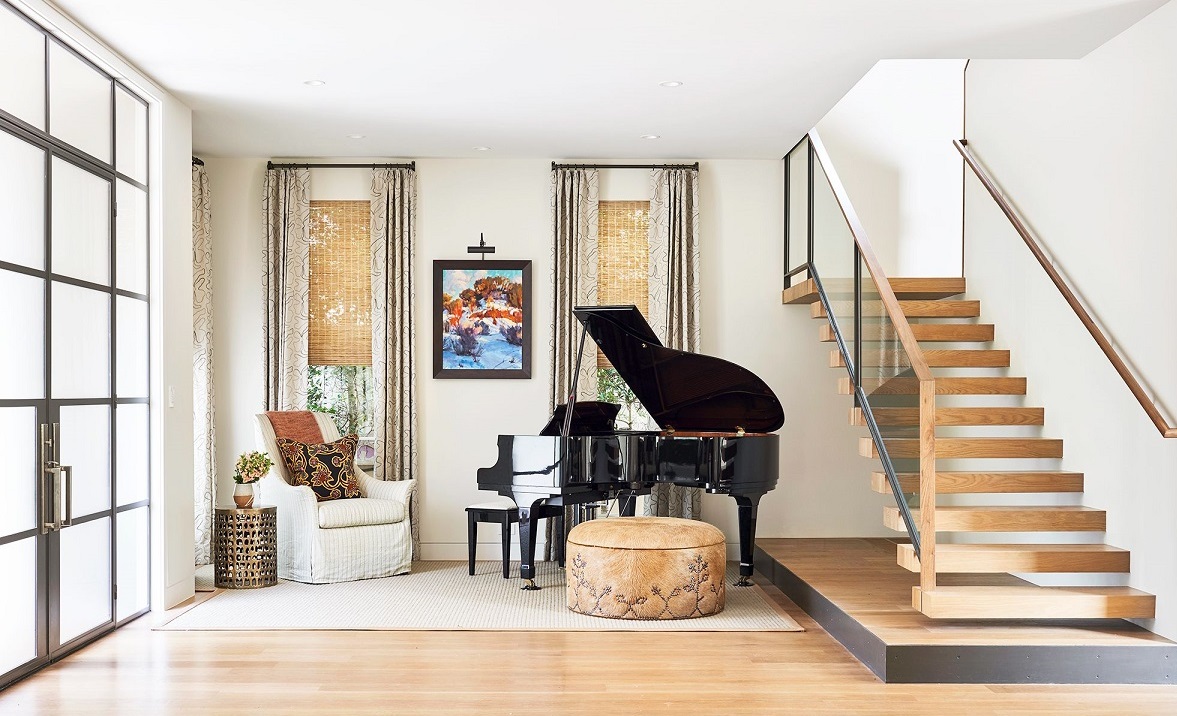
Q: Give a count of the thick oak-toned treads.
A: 11